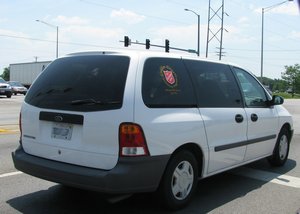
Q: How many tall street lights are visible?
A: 3